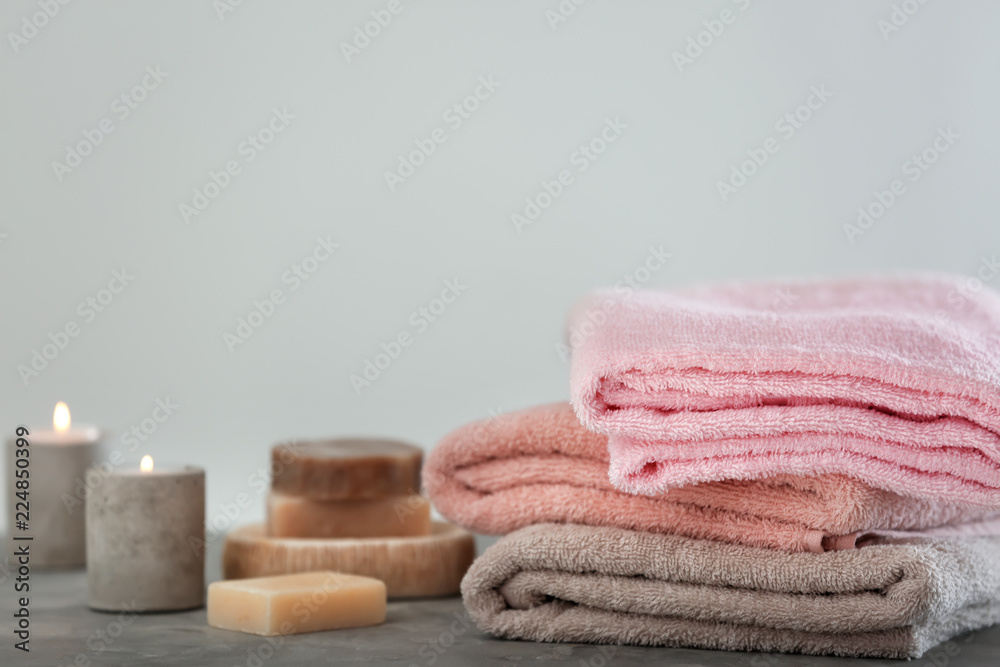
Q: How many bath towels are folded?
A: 3